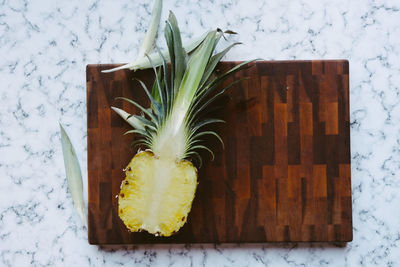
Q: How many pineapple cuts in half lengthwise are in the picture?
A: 1